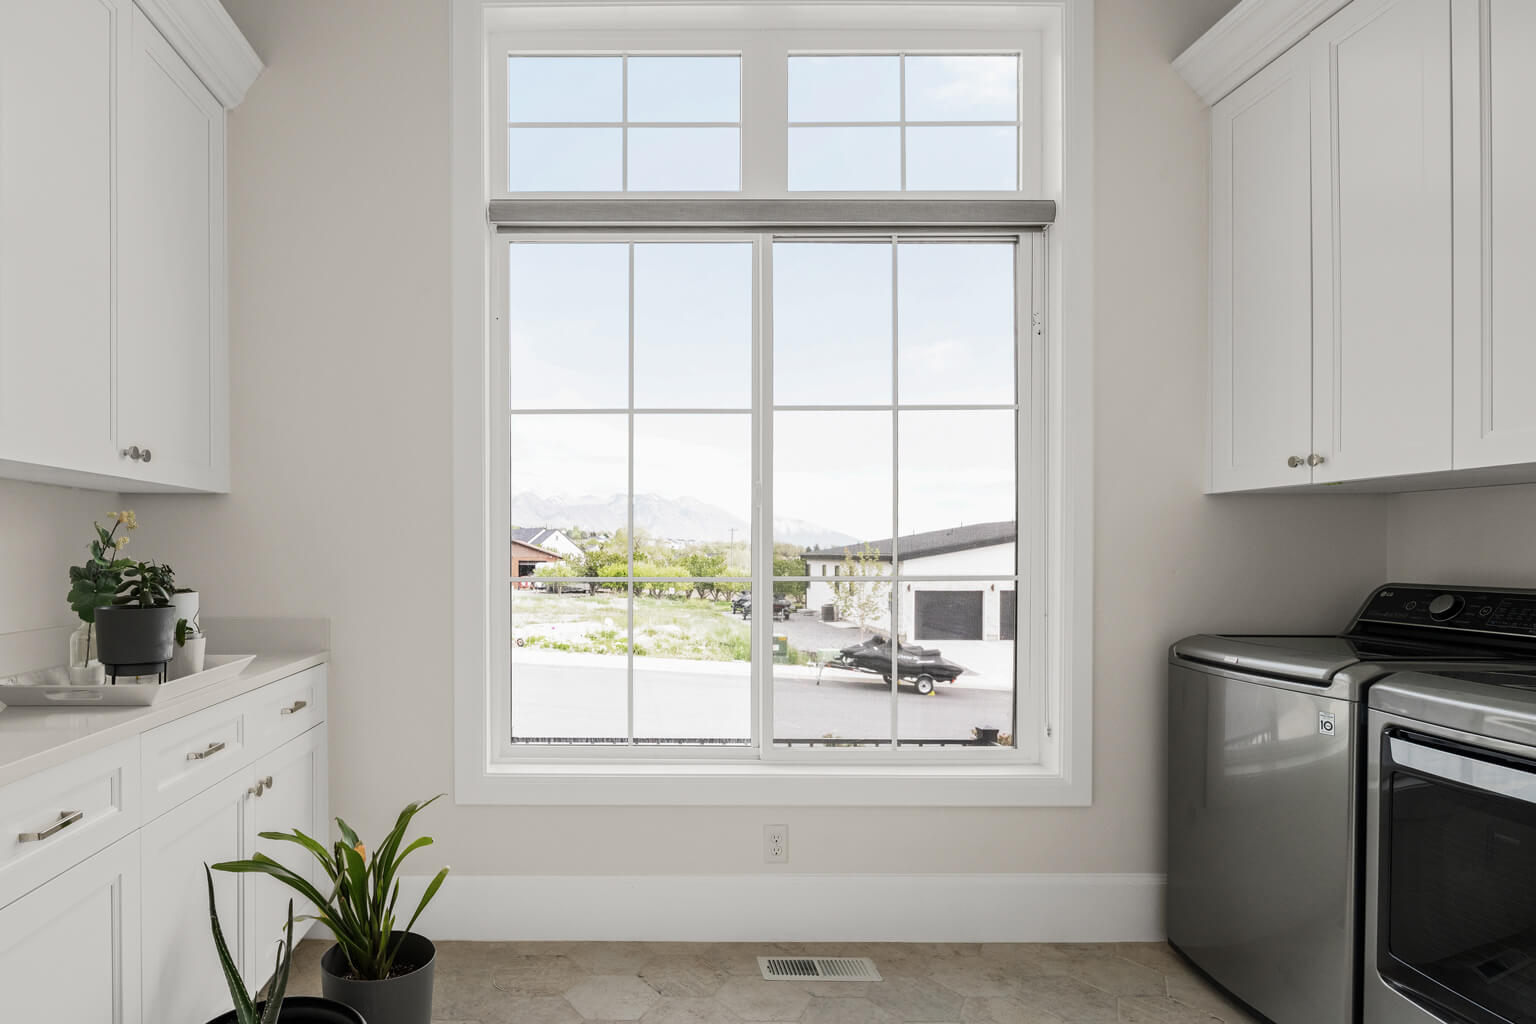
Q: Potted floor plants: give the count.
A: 2